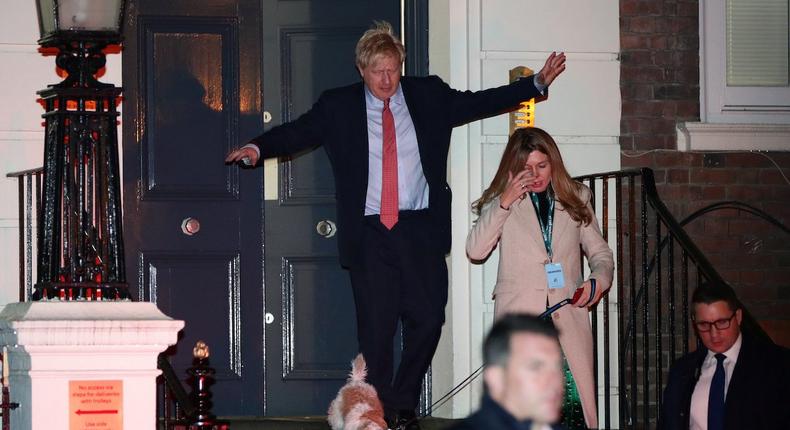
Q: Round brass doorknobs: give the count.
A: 2